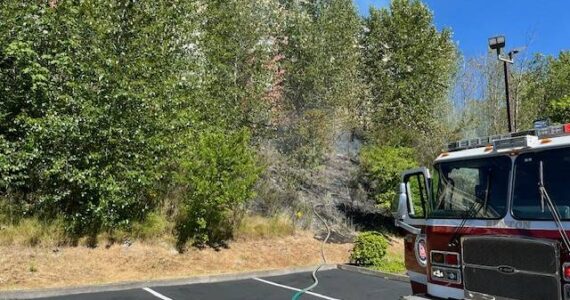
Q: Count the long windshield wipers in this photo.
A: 2